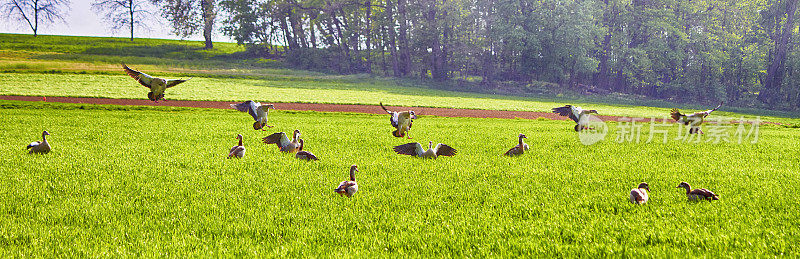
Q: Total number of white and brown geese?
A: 14